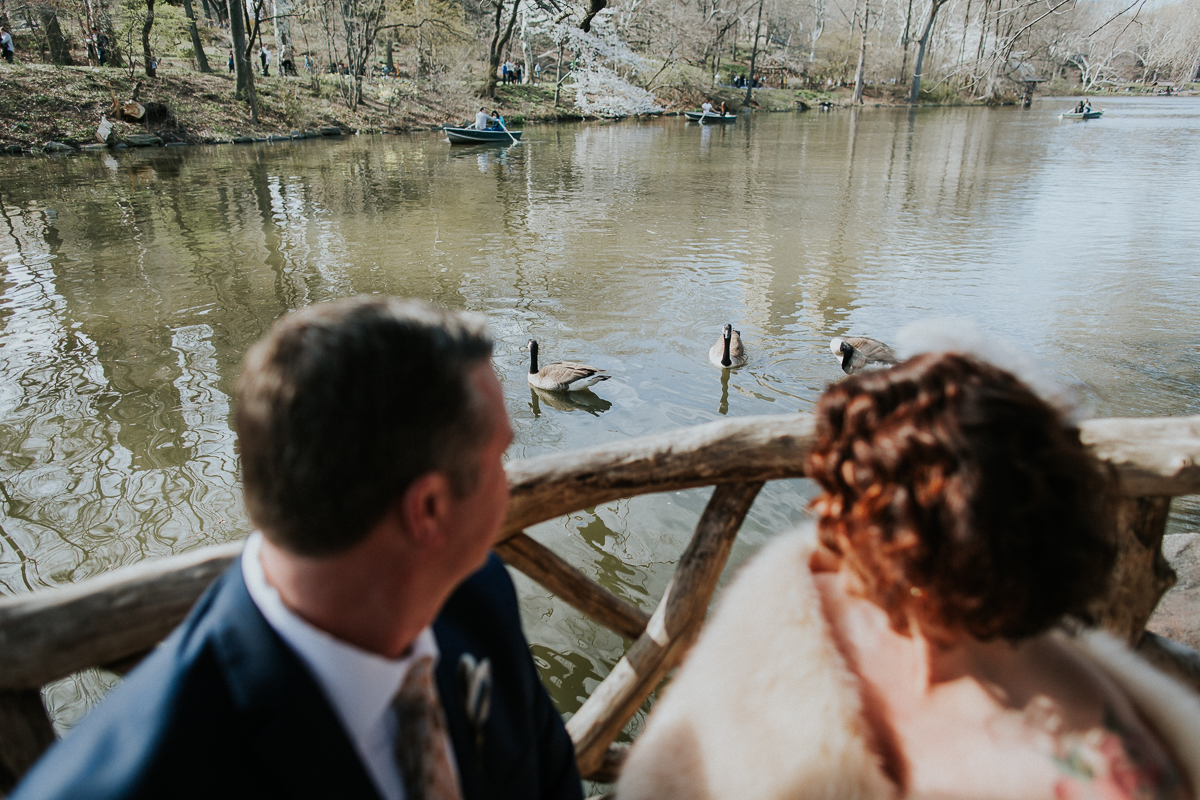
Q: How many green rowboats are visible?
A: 3